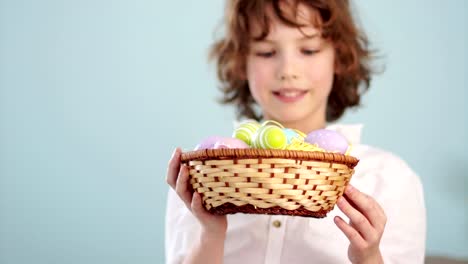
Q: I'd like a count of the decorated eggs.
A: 6